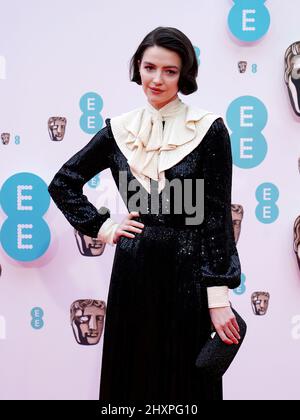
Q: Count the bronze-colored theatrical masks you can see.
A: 9